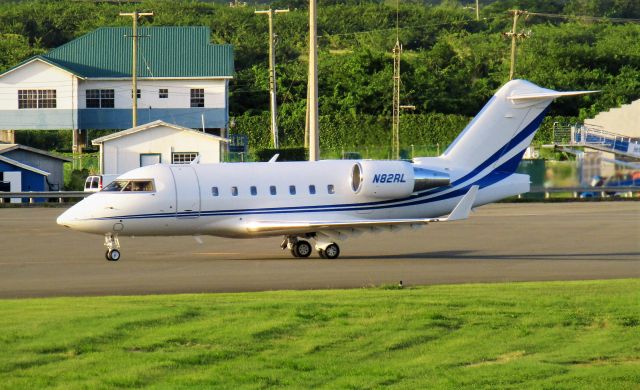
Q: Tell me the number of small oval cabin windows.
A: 7